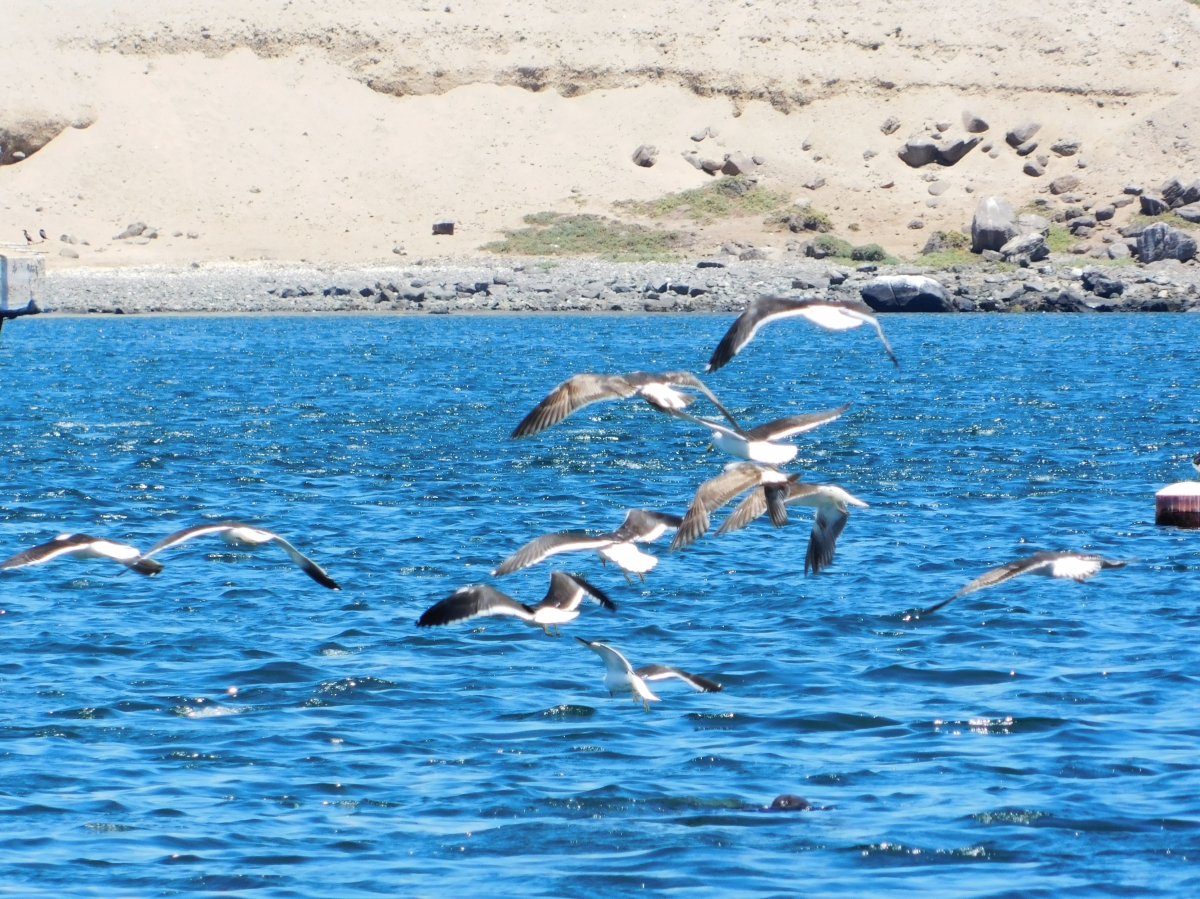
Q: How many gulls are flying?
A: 11